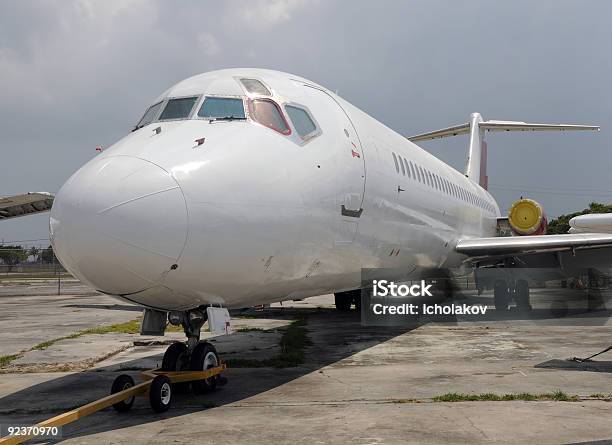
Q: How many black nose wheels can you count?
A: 2